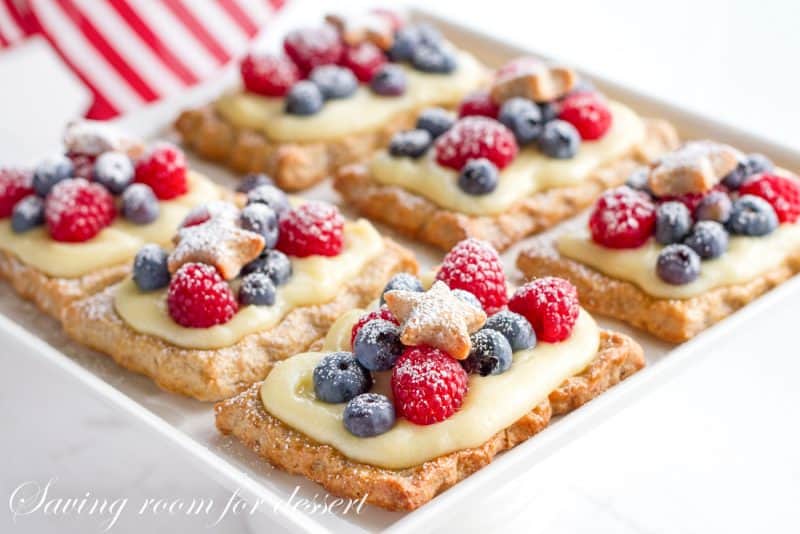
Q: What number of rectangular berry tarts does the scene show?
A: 6